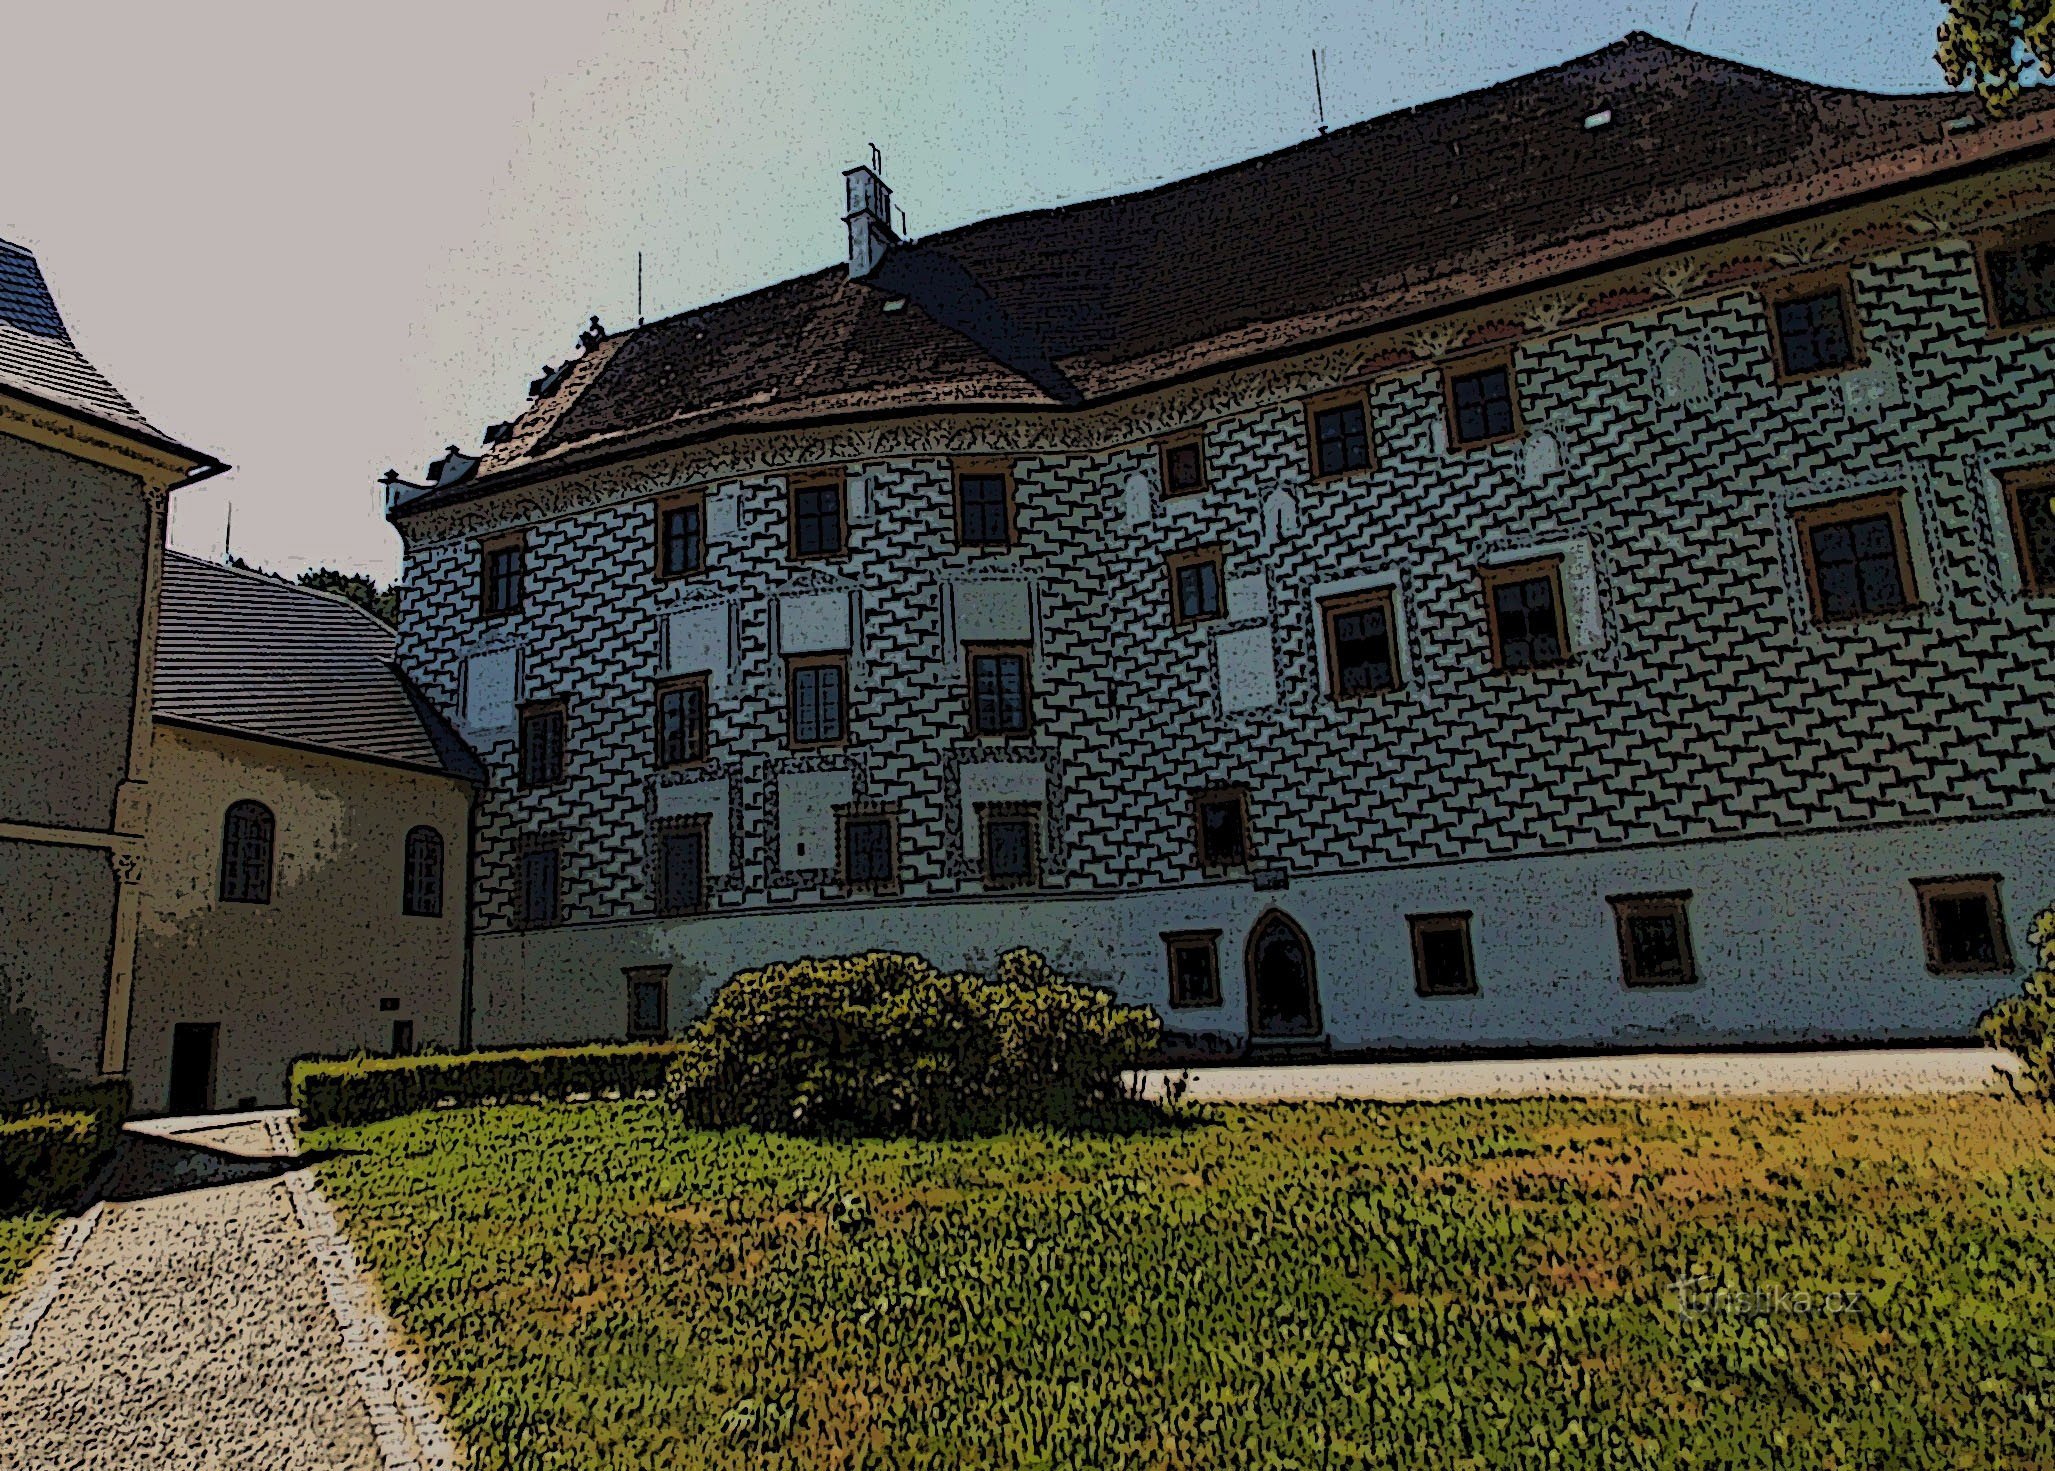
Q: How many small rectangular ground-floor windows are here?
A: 5